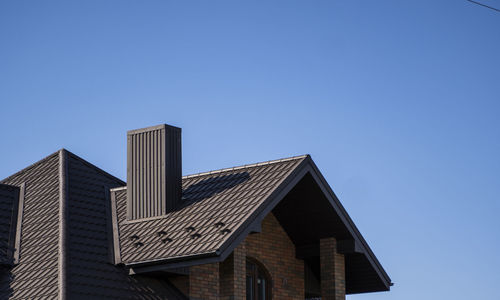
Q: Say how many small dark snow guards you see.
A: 8